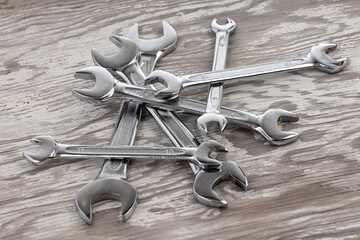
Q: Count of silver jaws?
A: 12